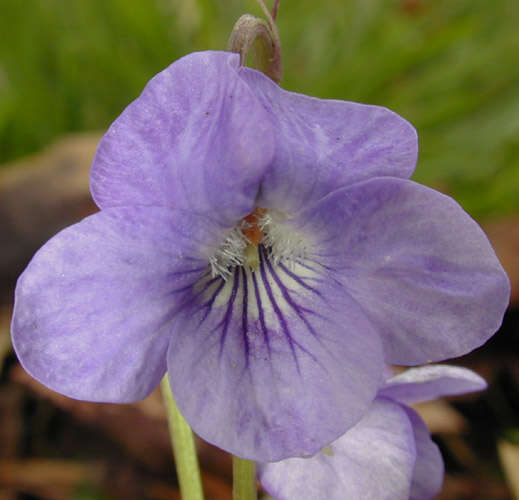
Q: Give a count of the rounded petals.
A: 5